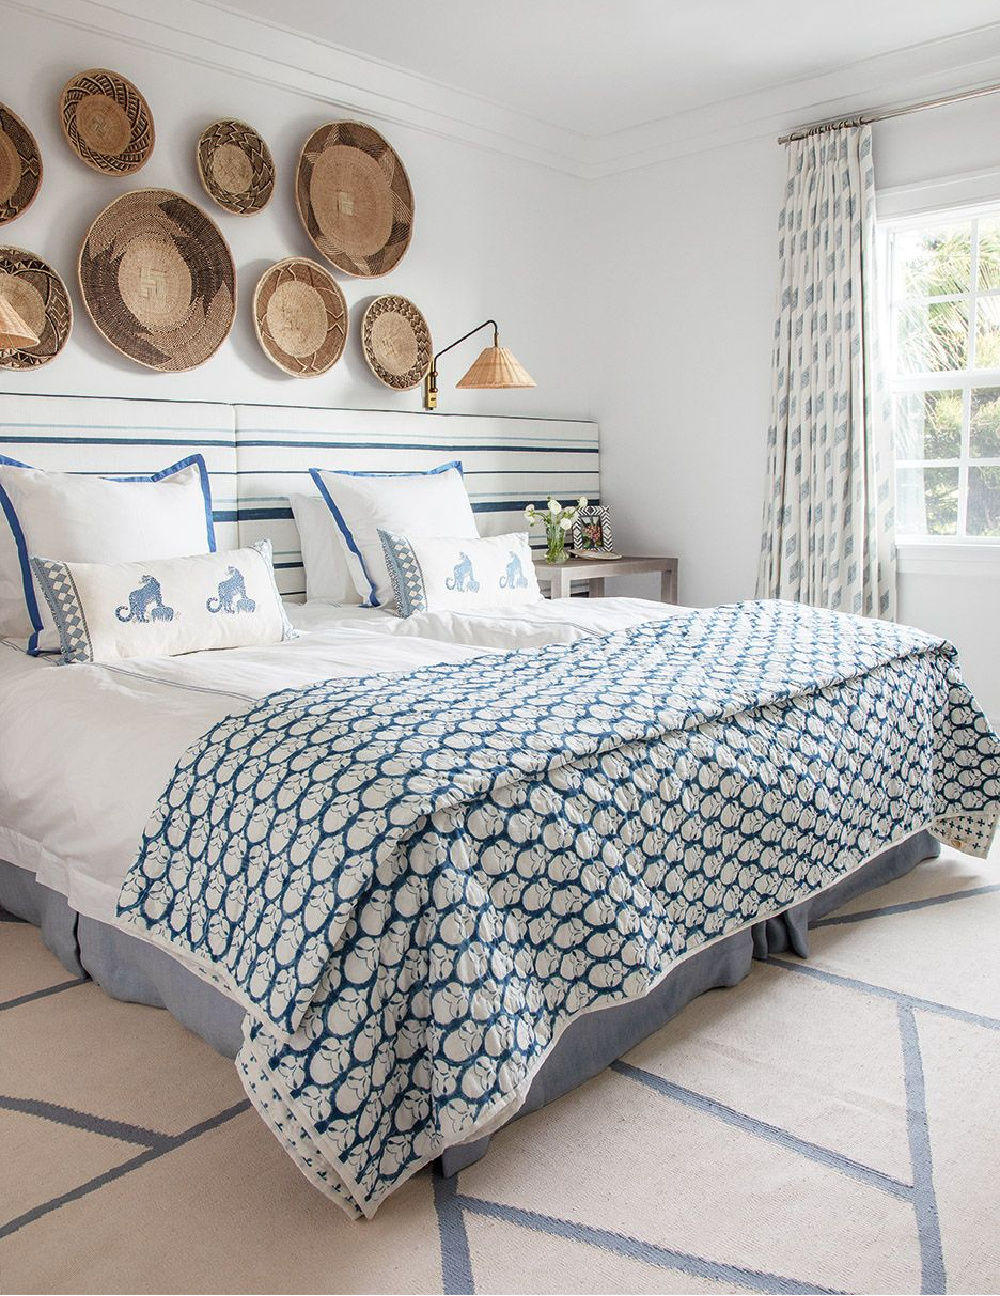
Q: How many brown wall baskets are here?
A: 8